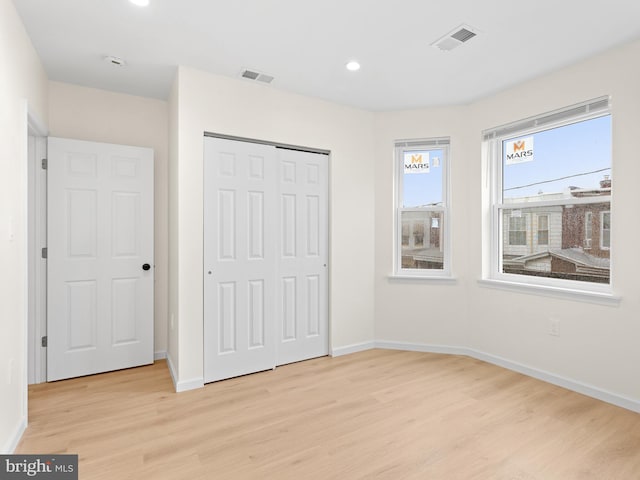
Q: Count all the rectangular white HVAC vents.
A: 2